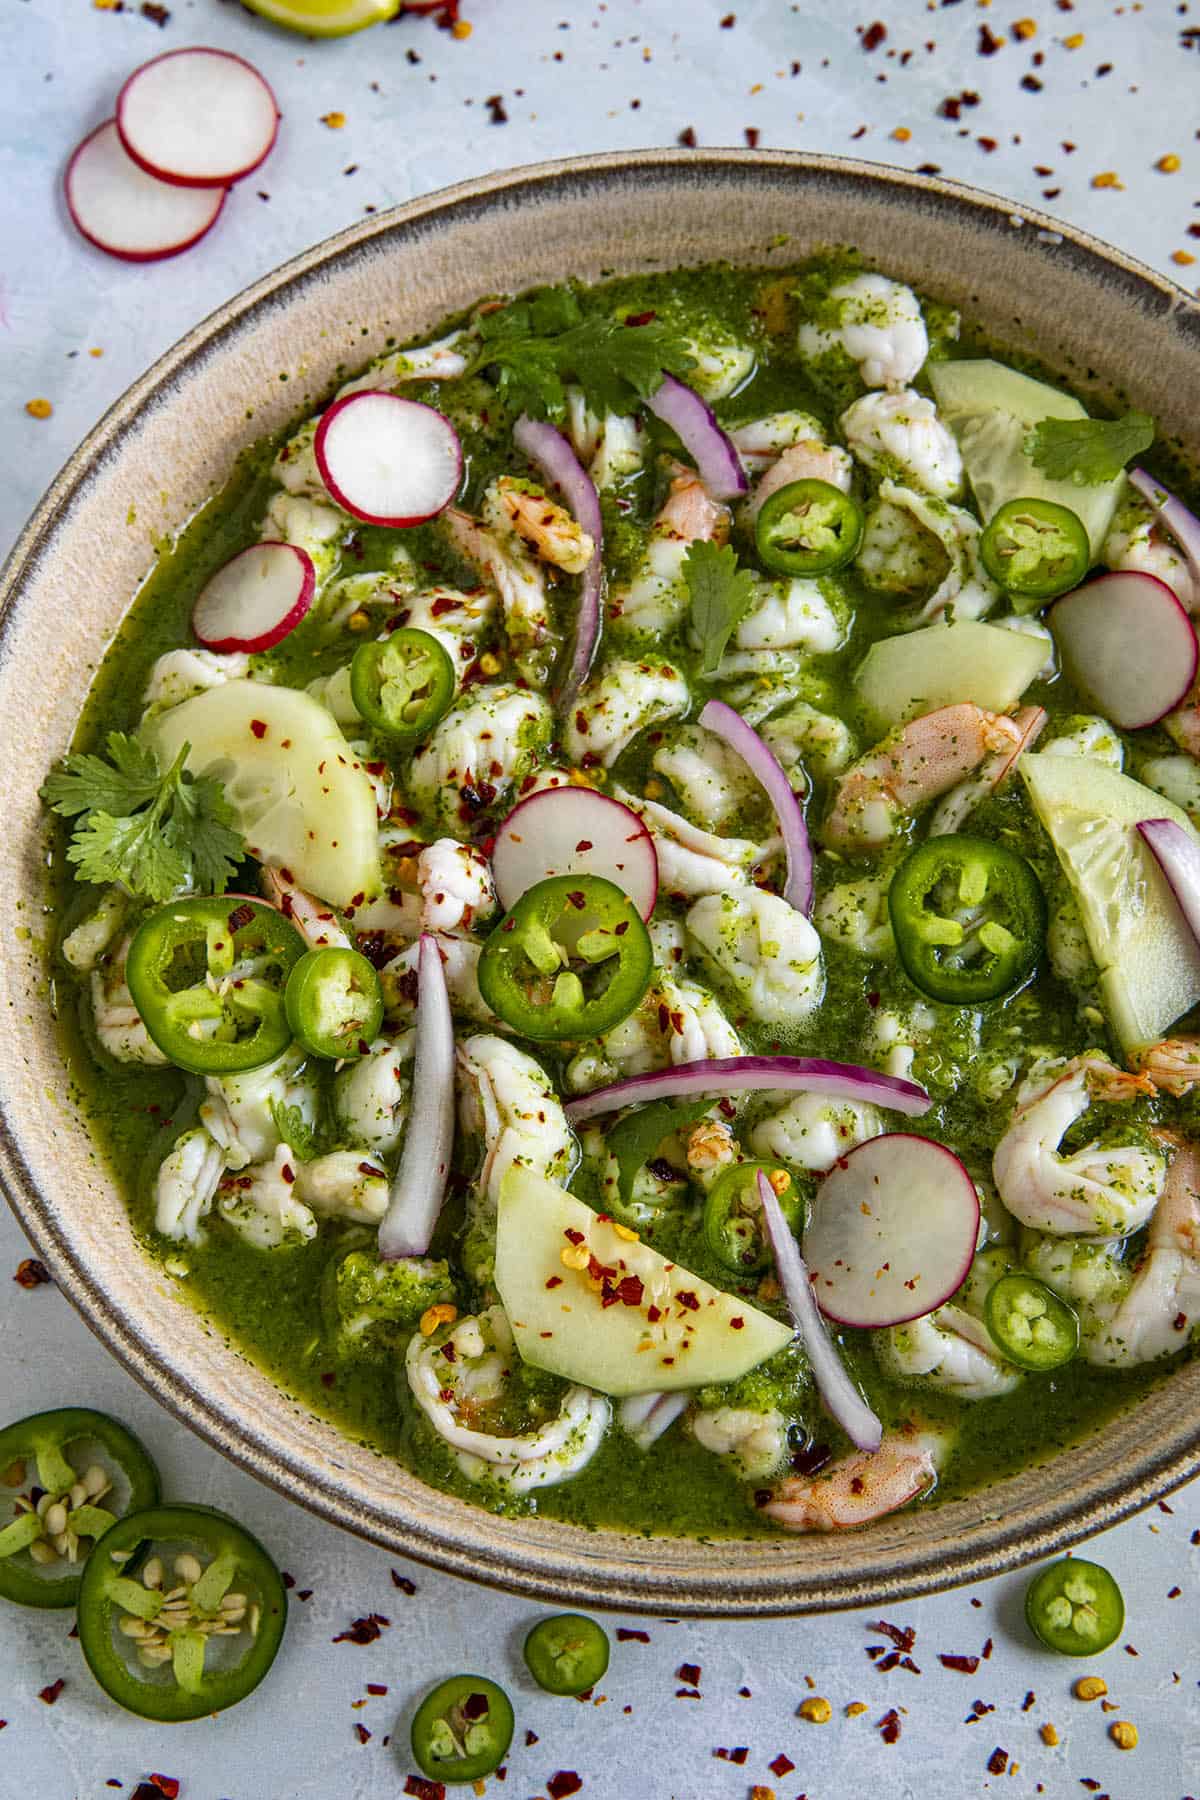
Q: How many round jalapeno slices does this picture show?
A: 14